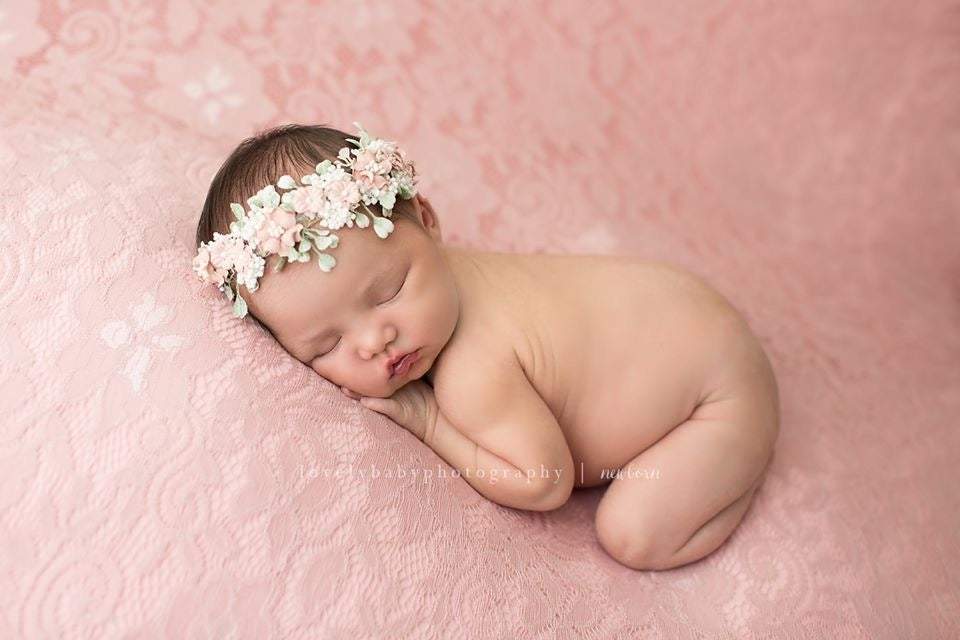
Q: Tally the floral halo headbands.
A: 1